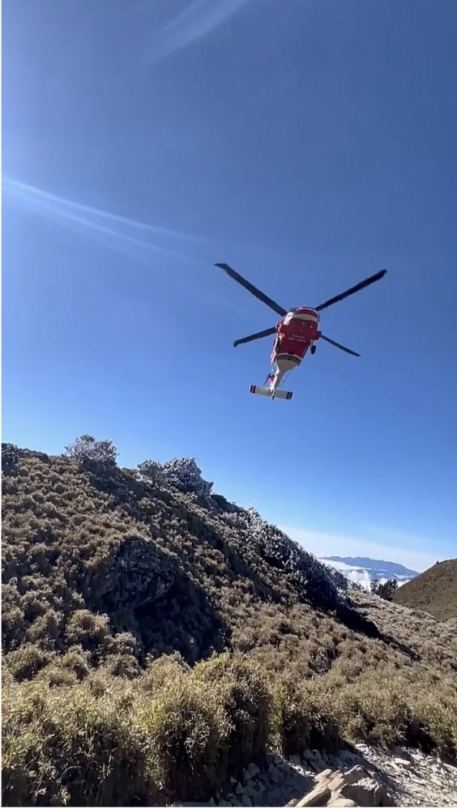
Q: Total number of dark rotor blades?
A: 4